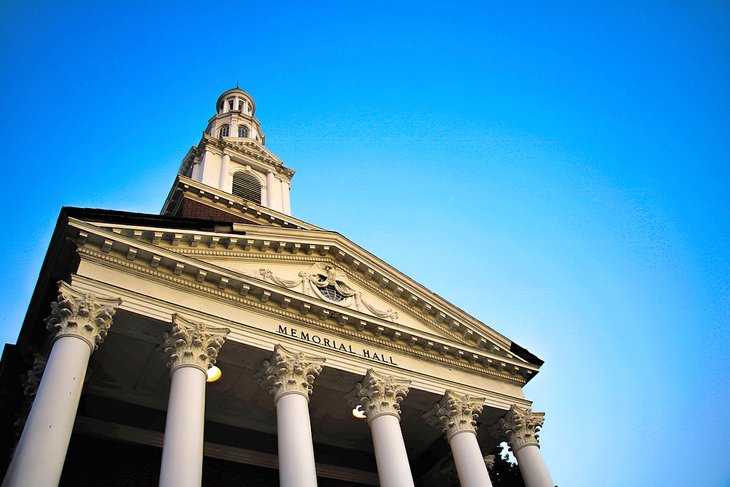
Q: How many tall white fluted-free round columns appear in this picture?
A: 6